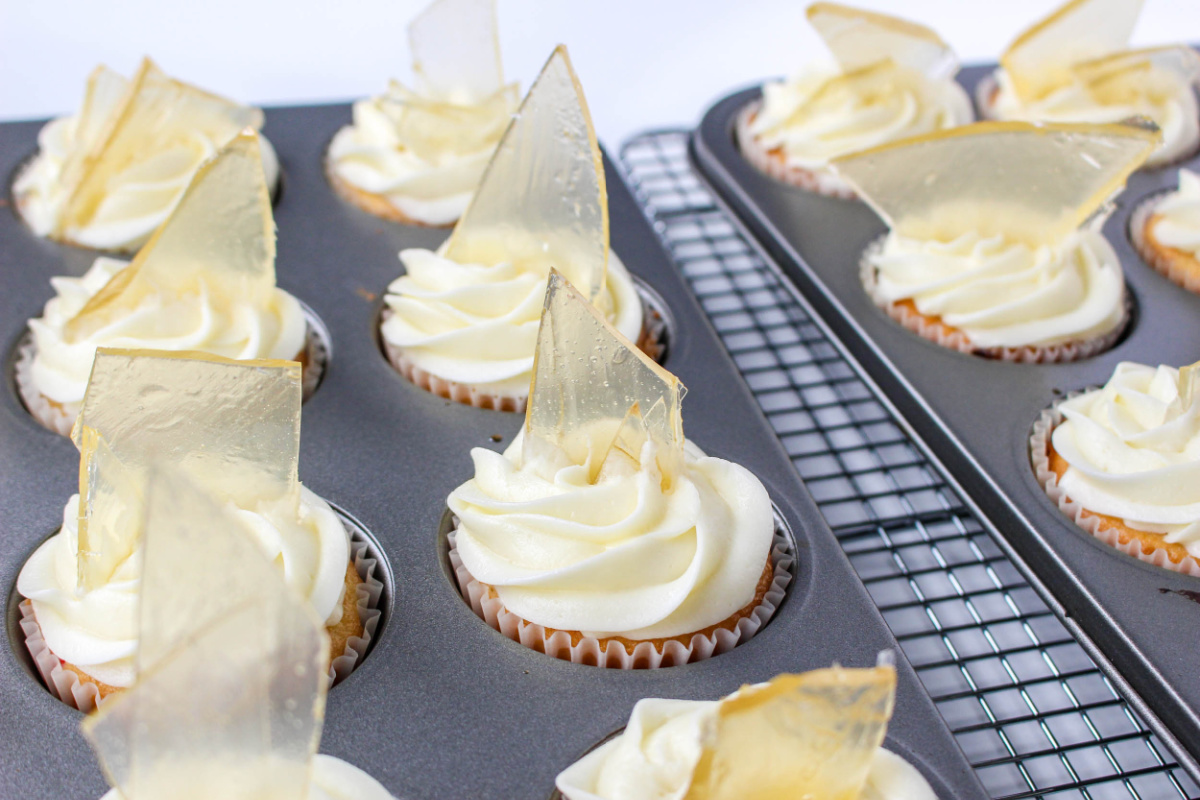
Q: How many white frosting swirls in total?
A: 13